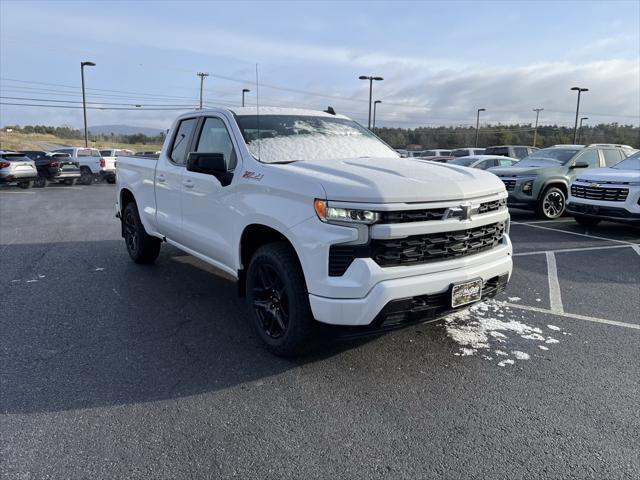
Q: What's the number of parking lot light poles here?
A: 7